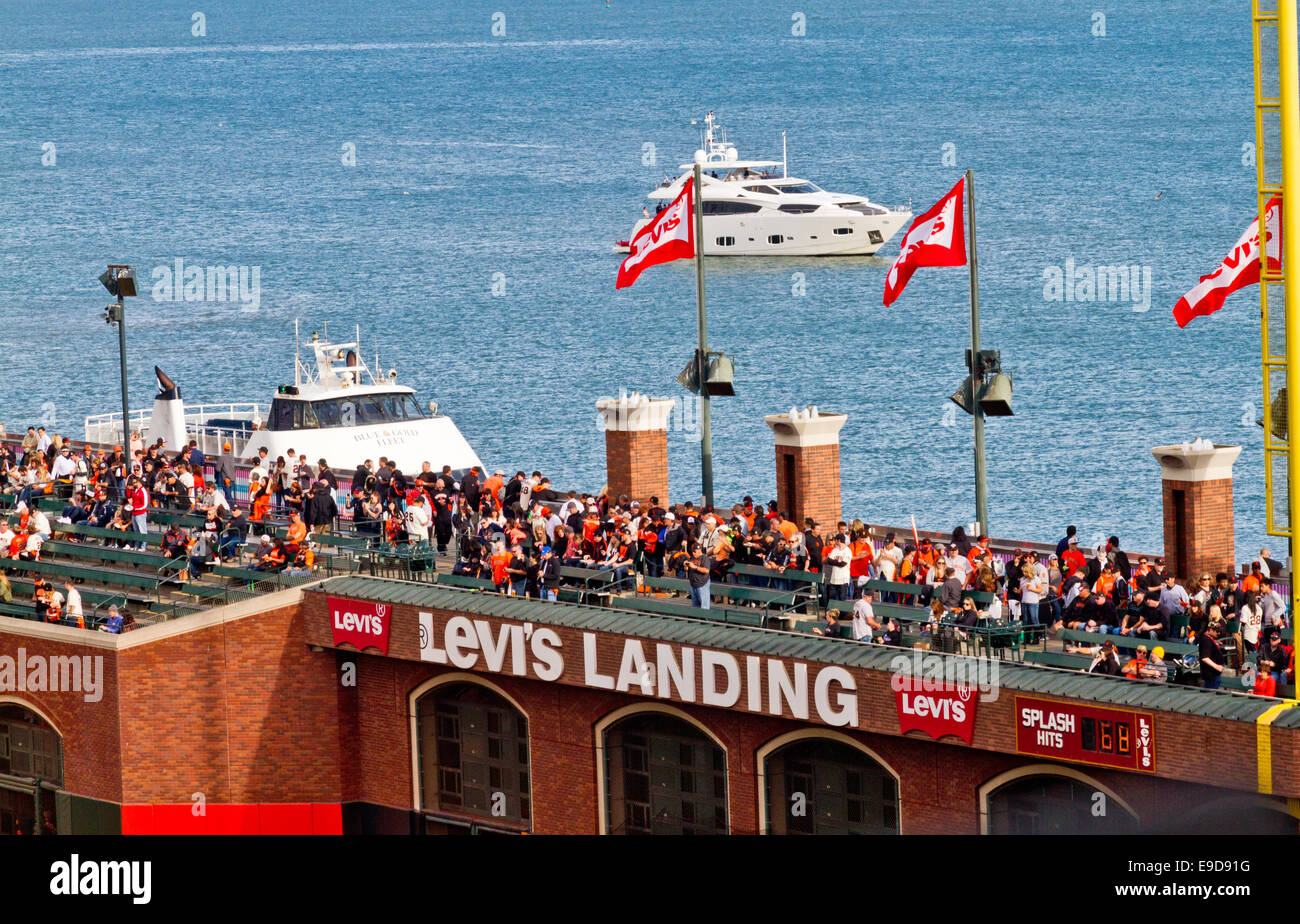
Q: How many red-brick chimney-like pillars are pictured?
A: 3